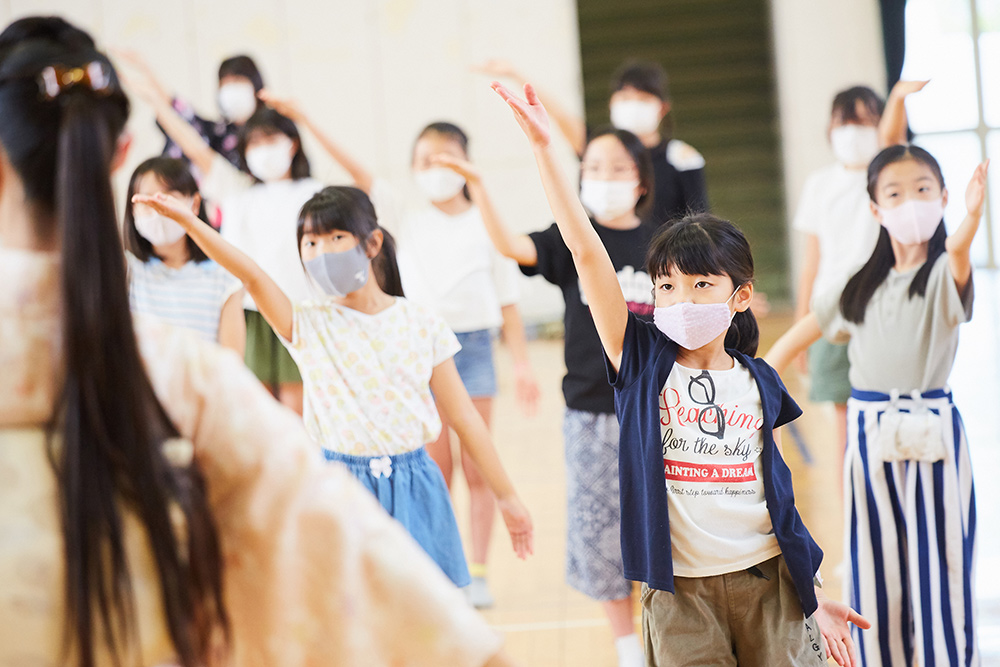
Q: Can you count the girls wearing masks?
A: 10